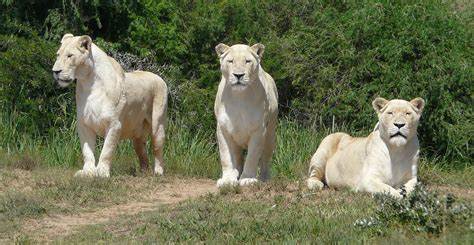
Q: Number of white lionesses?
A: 3